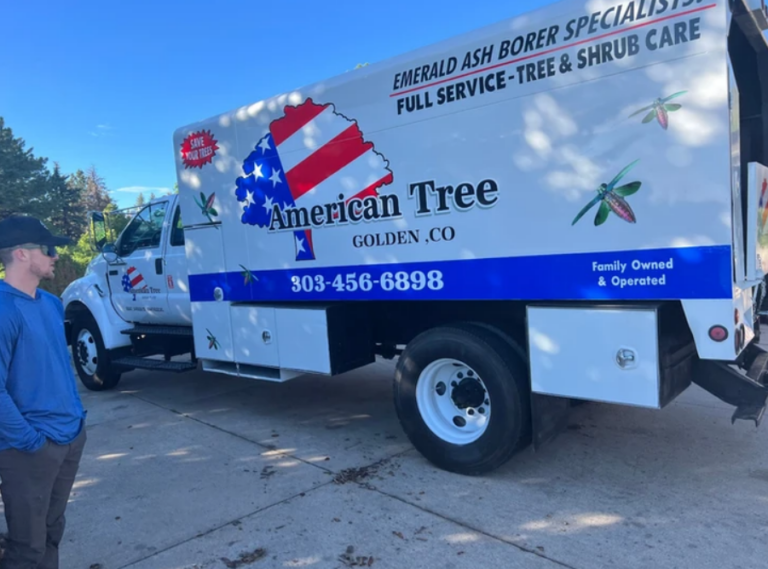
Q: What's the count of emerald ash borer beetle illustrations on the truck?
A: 5